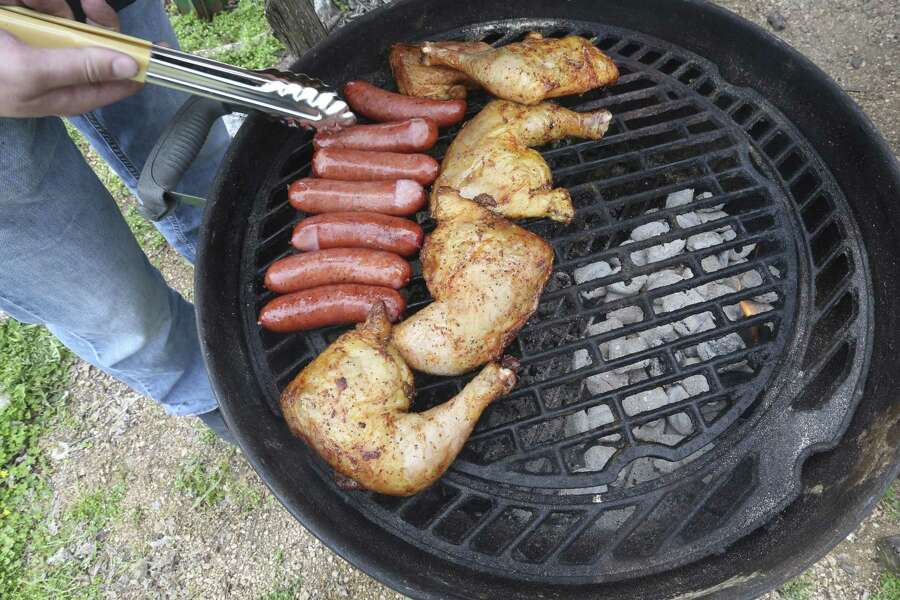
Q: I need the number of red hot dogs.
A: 7